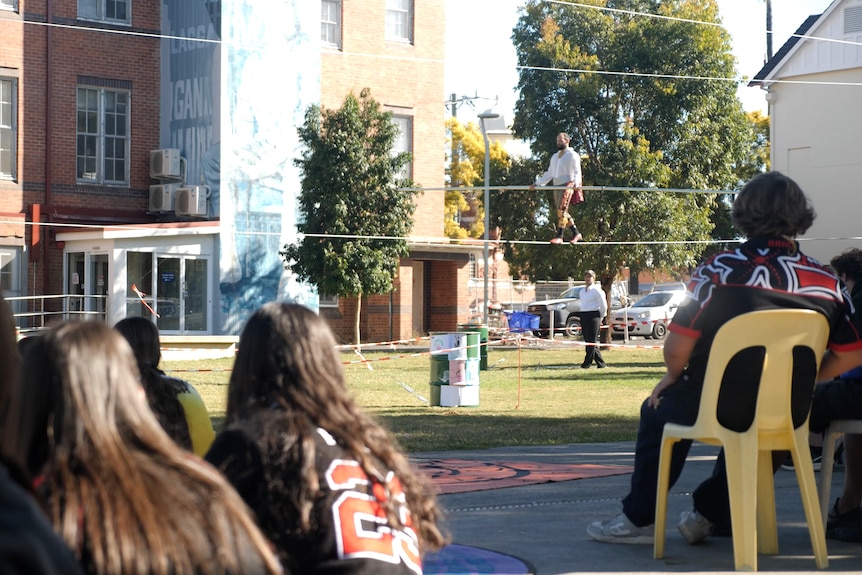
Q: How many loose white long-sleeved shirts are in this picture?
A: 2